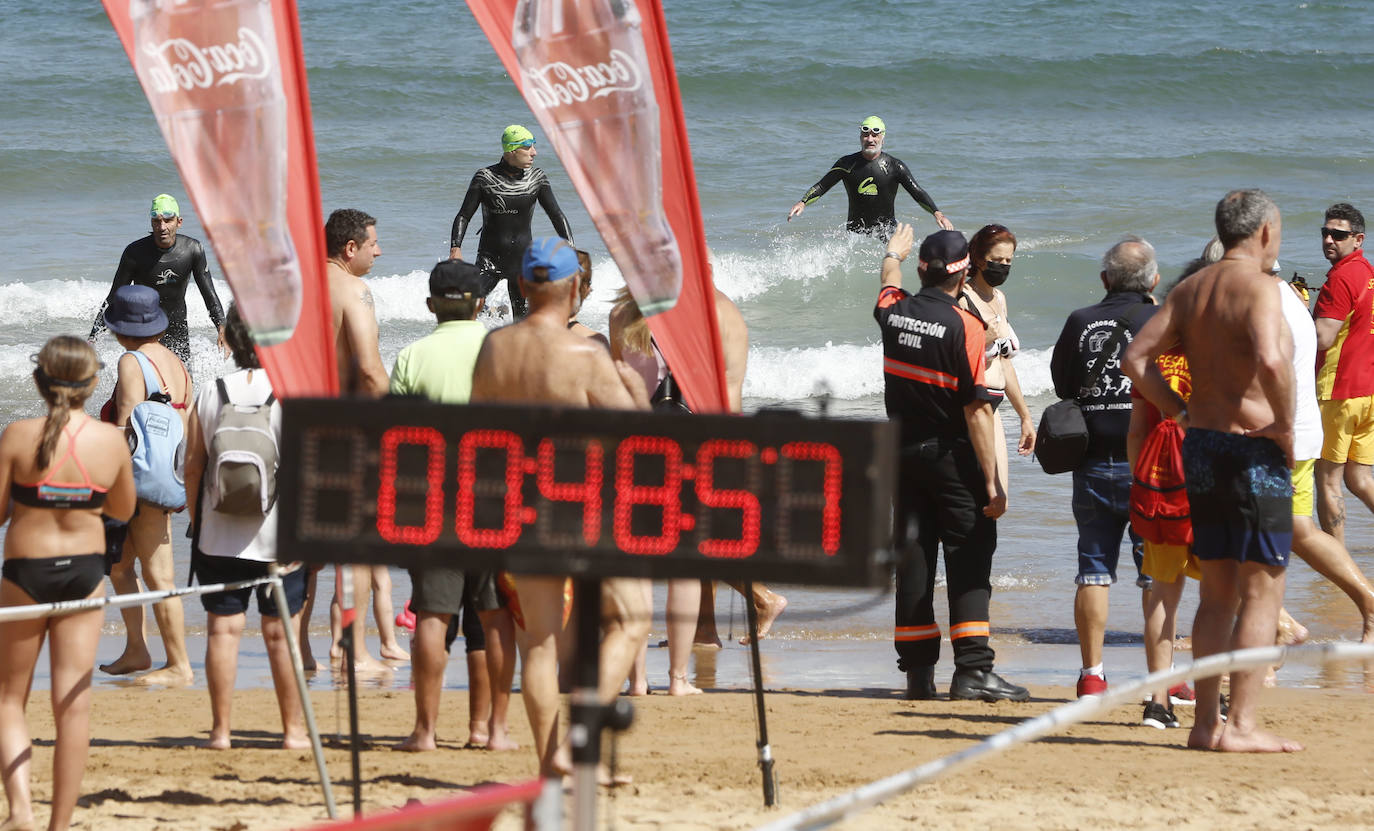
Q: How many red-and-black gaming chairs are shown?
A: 0